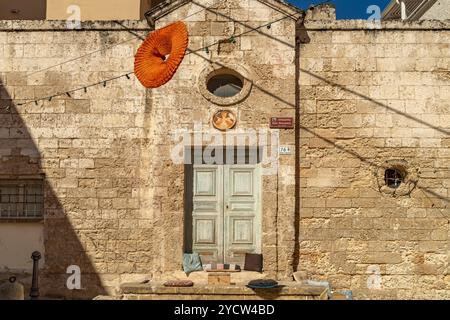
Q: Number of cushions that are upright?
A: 2